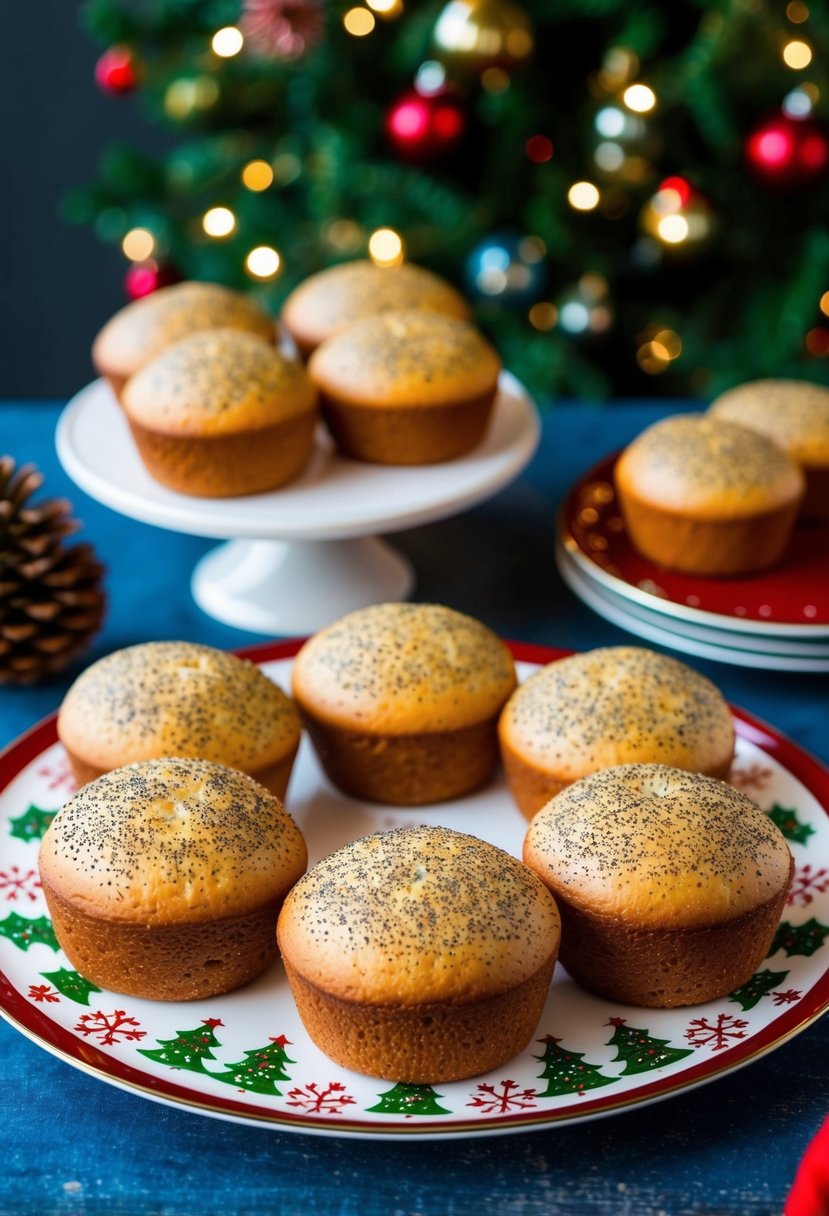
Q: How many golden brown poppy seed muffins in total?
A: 12